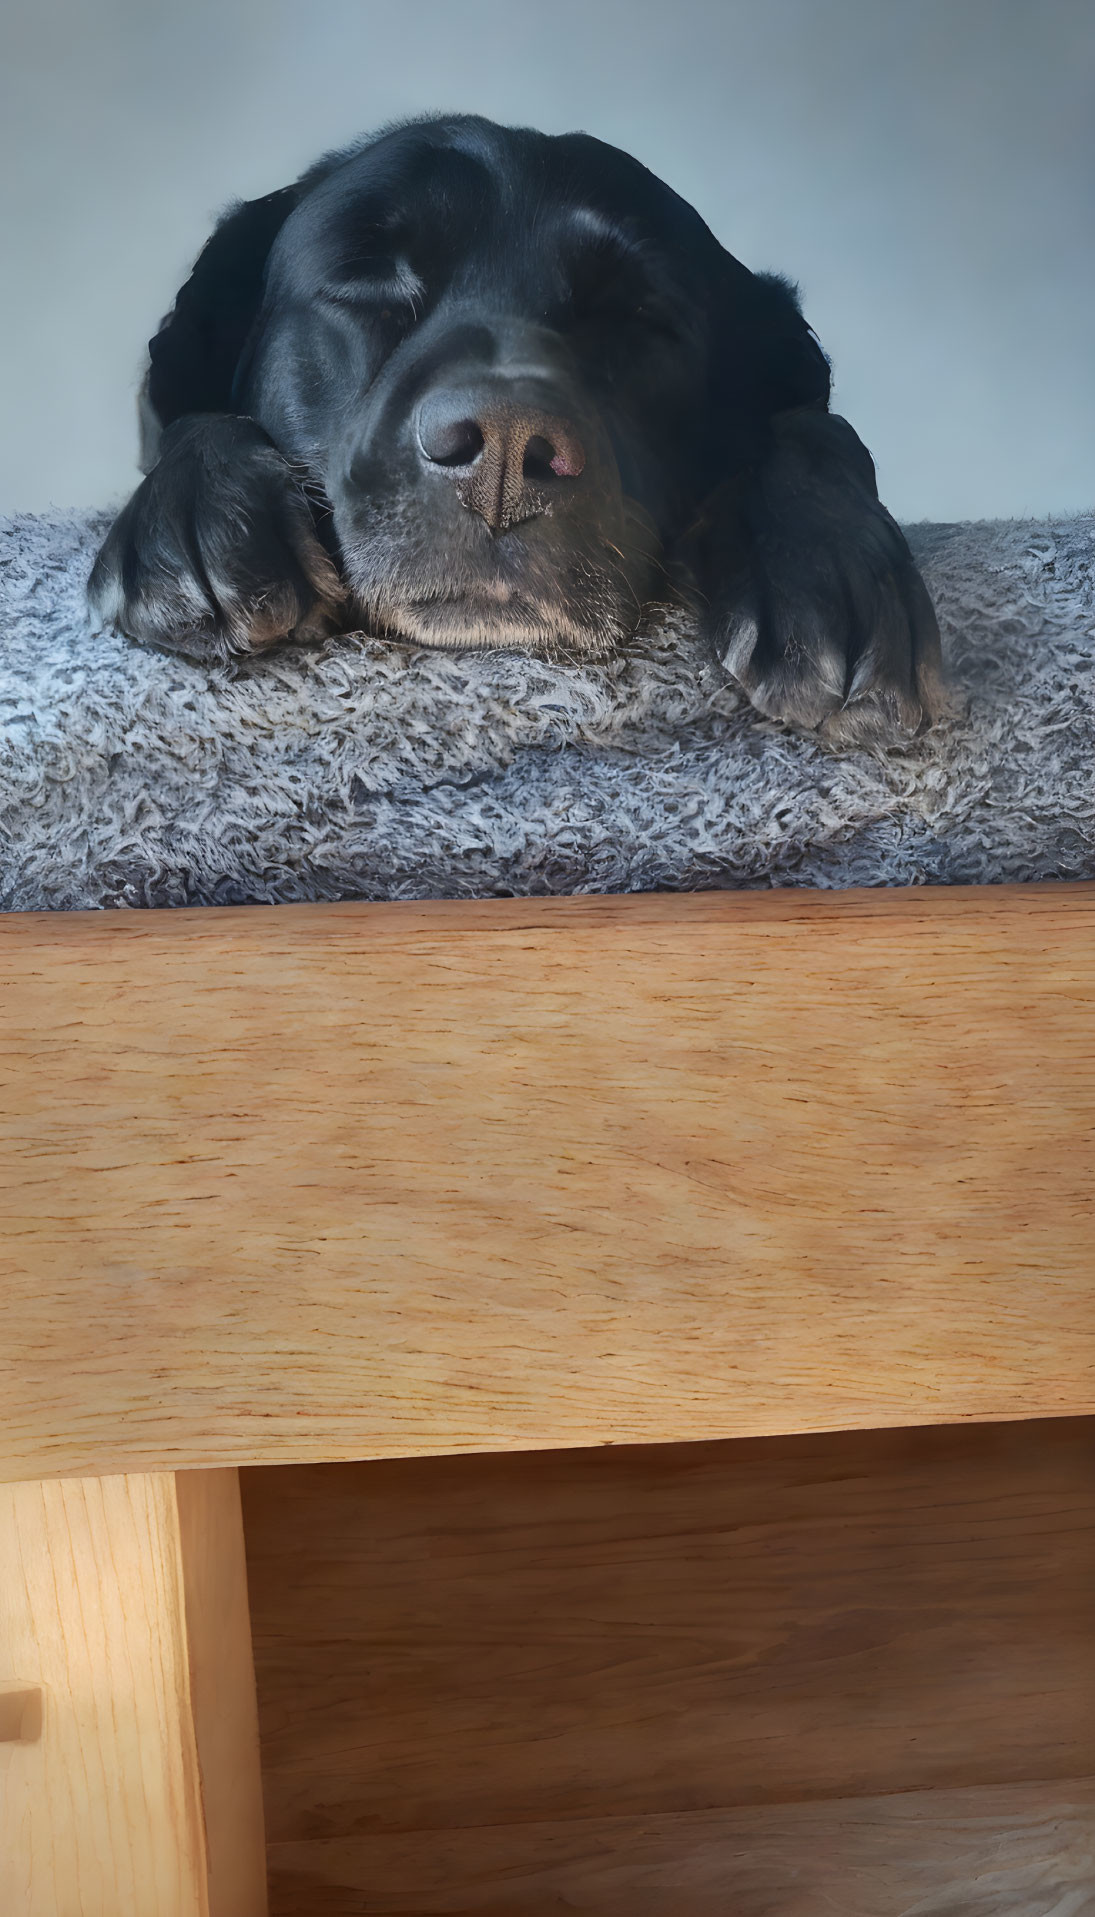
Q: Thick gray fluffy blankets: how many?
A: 1